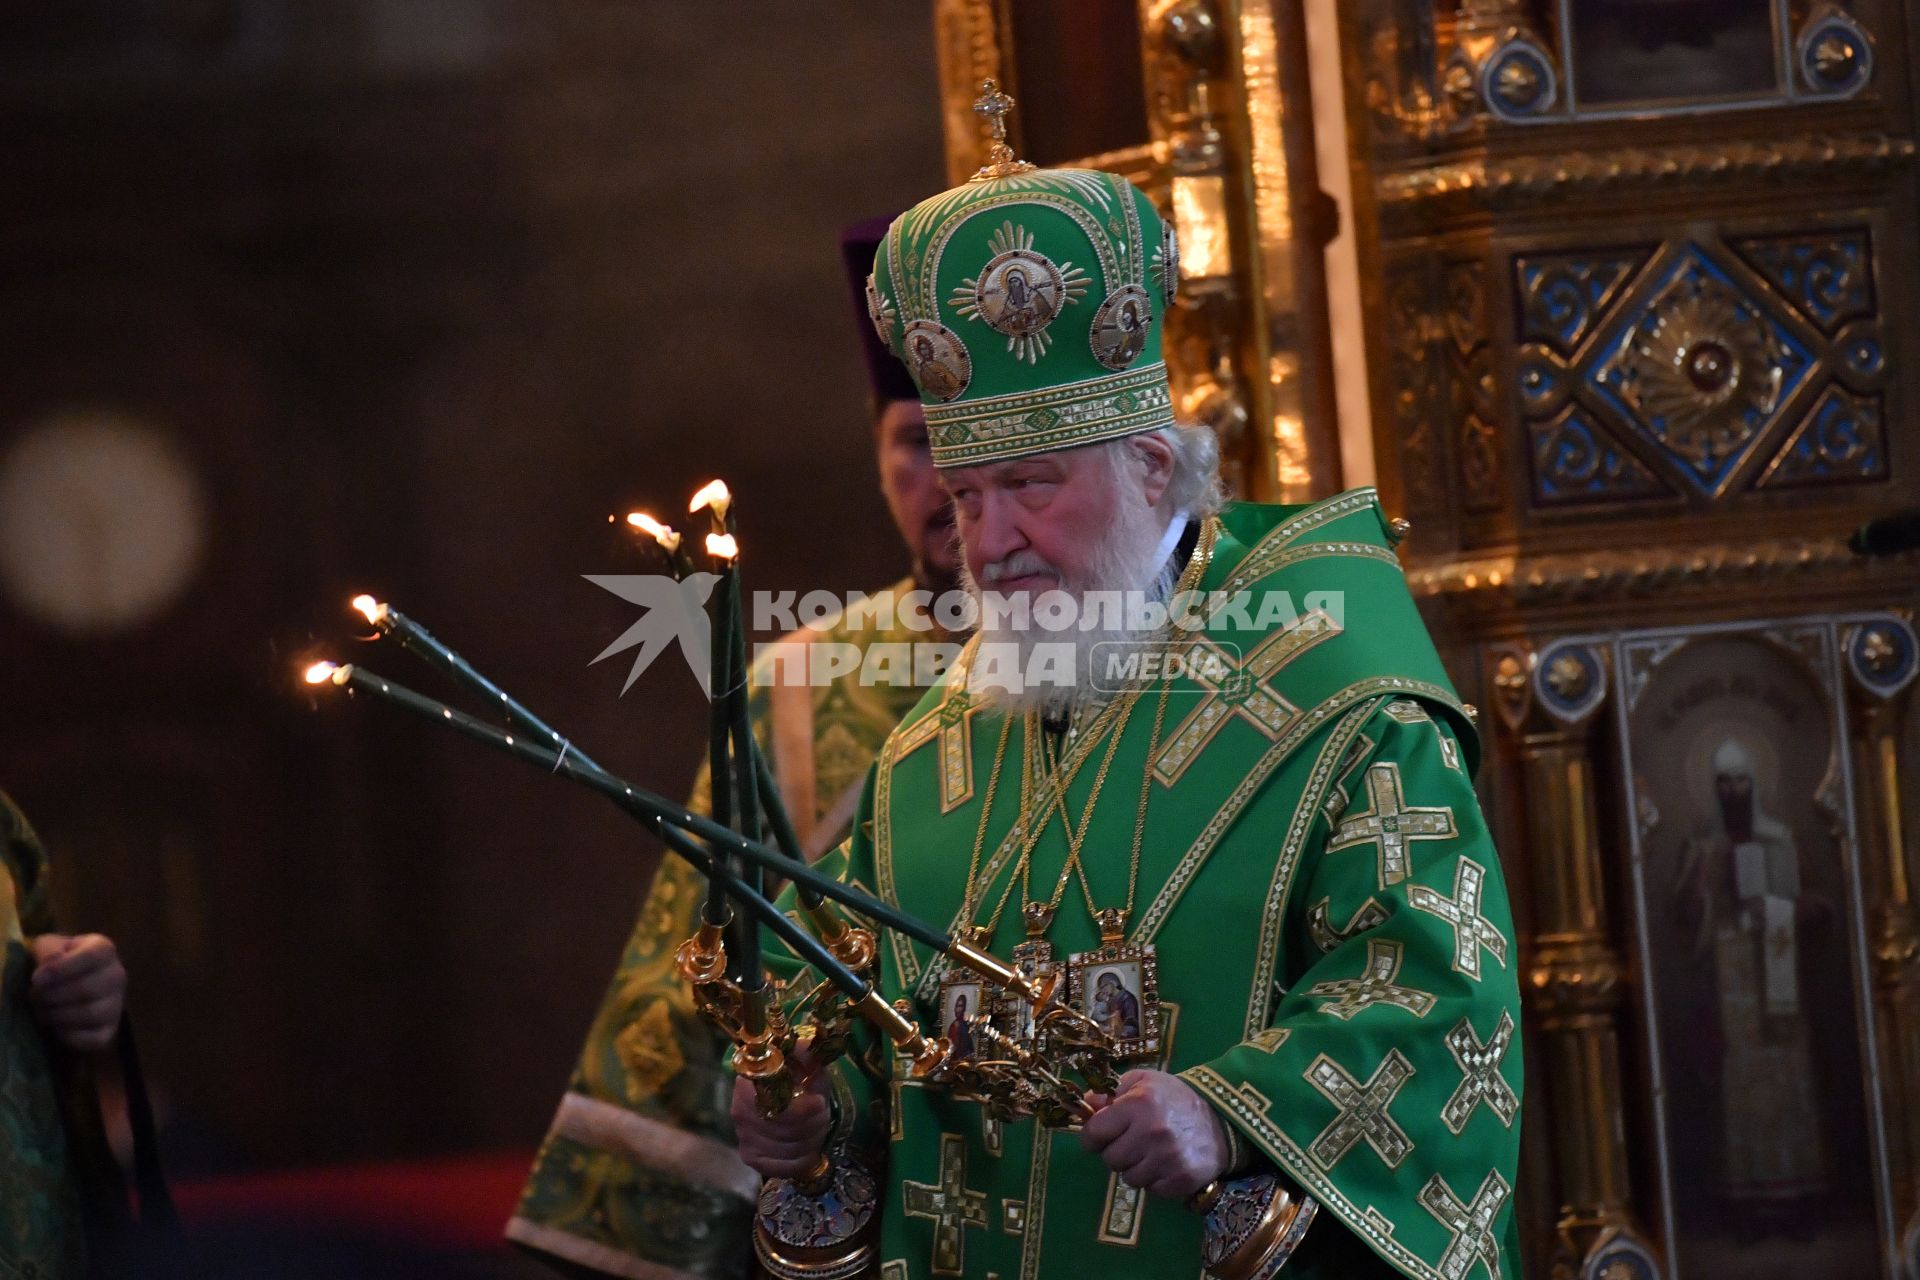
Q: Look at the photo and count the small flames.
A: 5